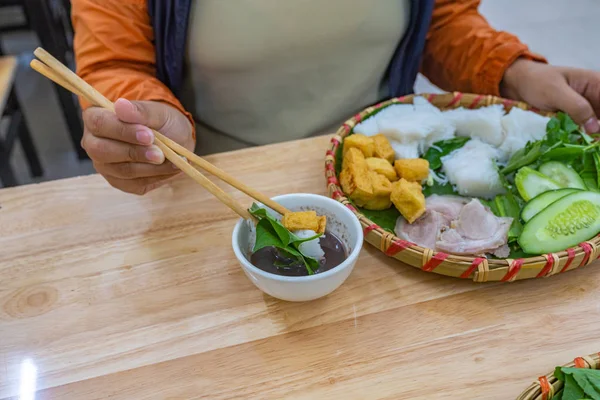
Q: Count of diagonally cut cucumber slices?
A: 4